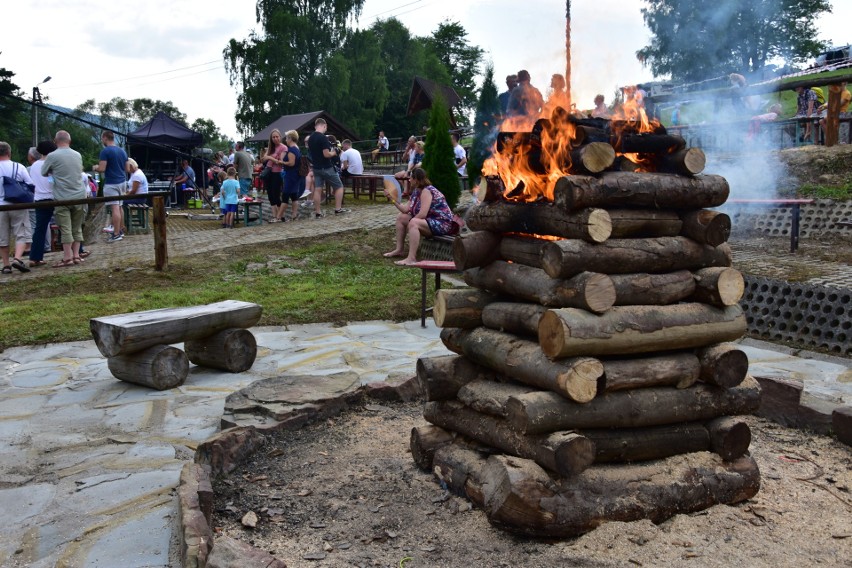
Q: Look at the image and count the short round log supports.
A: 2